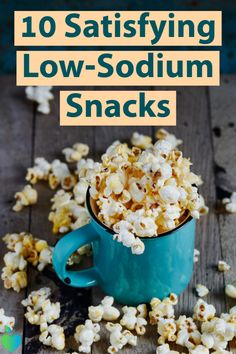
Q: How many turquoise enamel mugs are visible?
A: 1